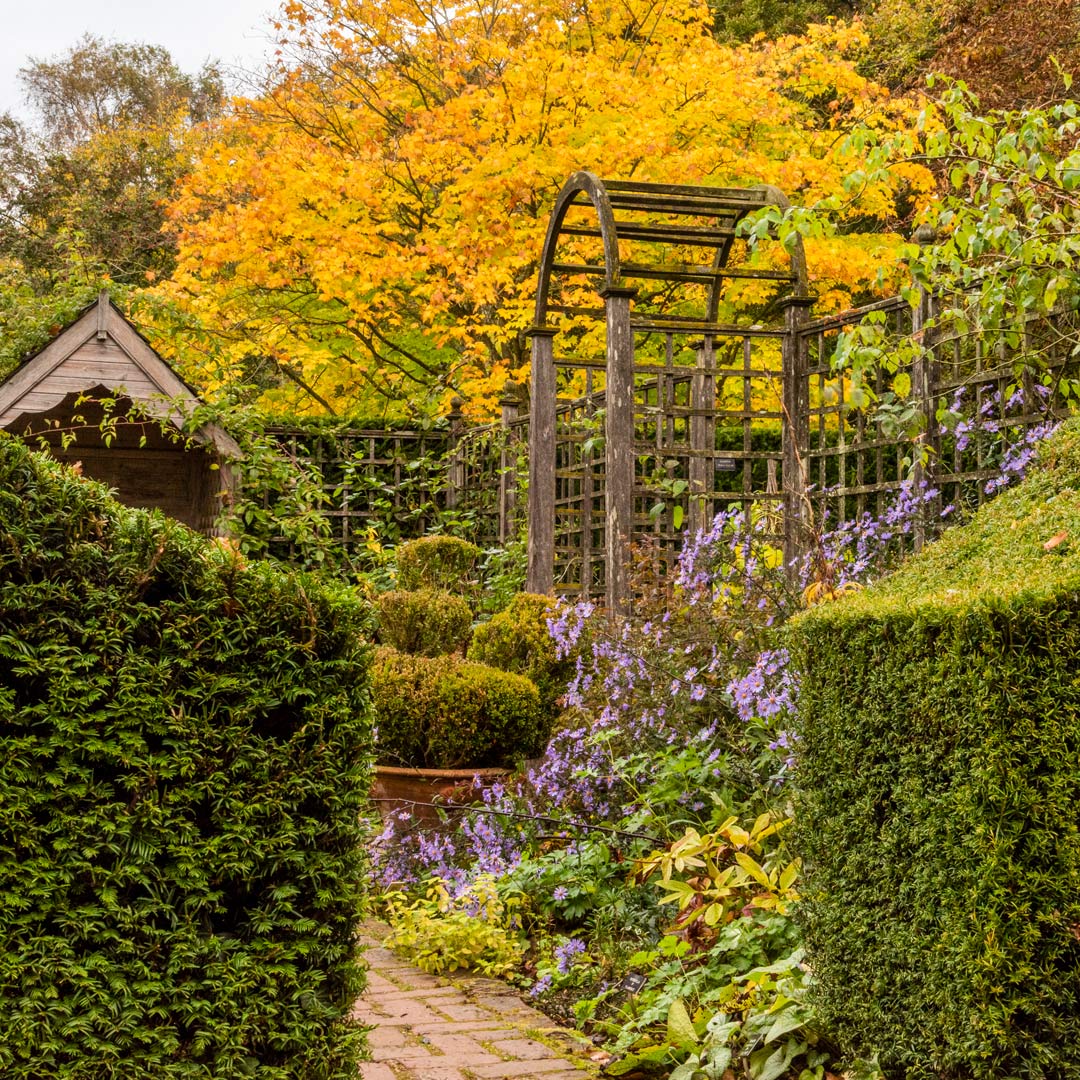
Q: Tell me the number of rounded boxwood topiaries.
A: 4